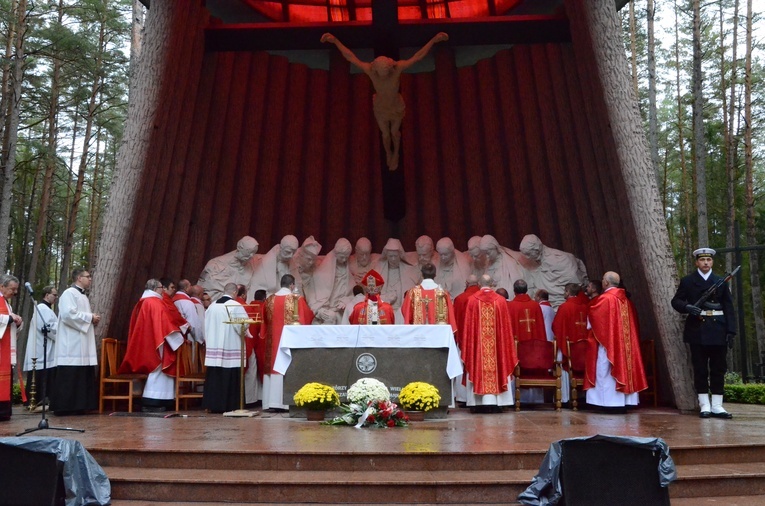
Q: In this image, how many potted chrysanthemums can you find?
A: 3